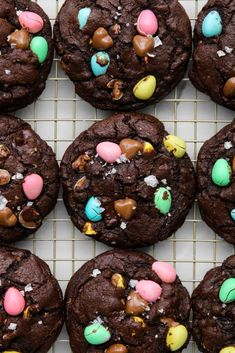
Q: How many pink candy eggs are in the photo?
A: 7